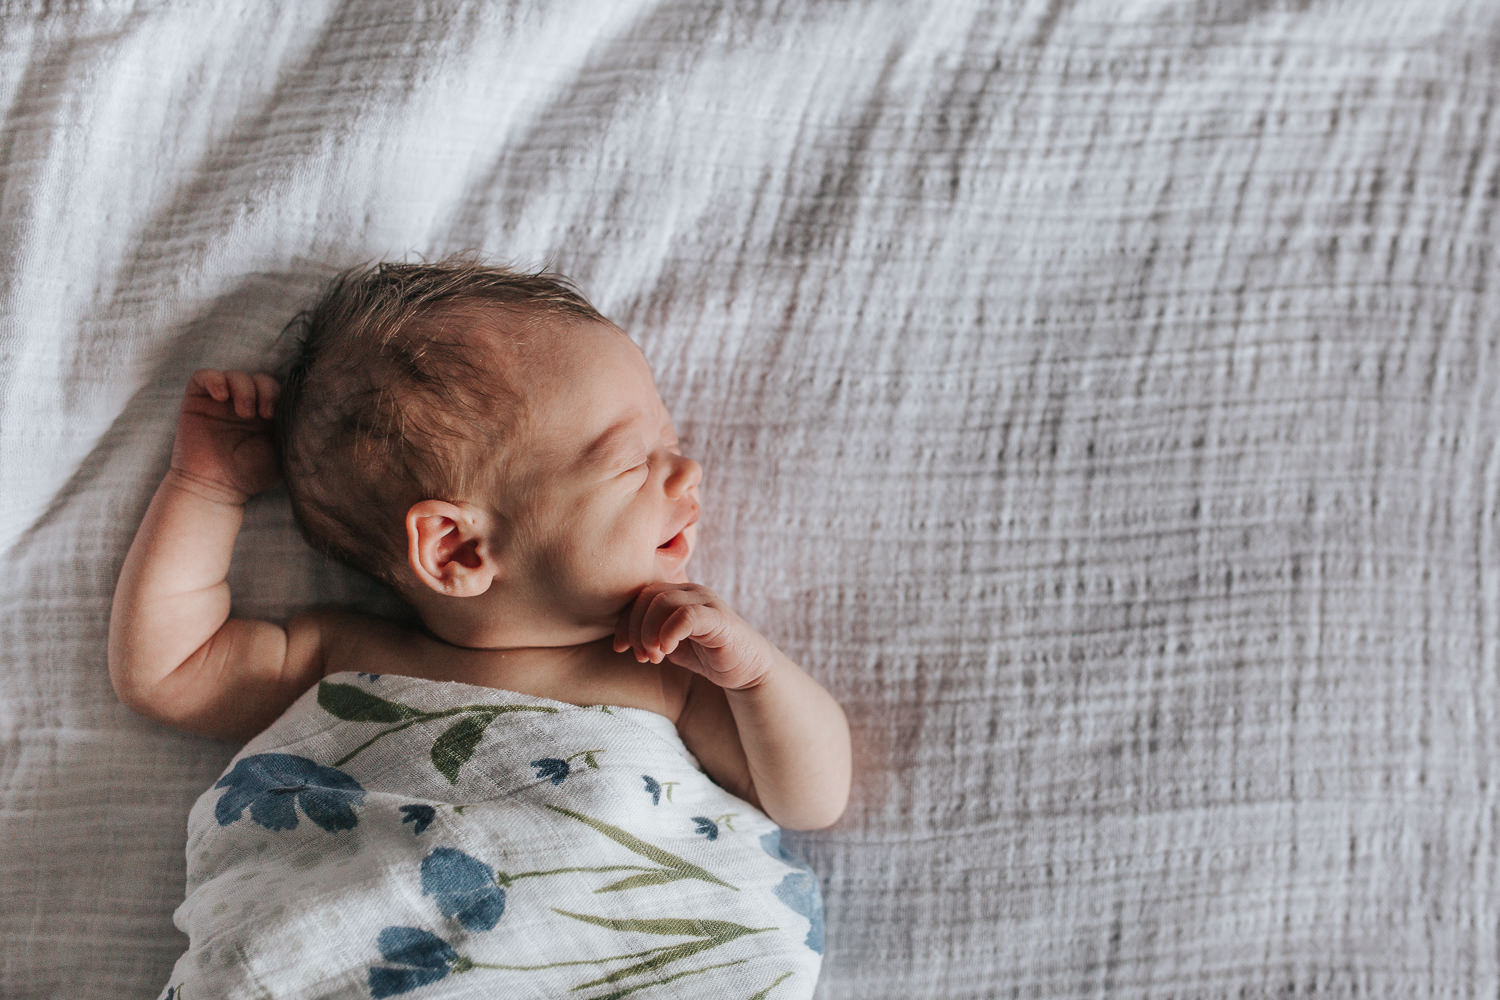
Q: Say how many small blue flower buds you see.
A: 4